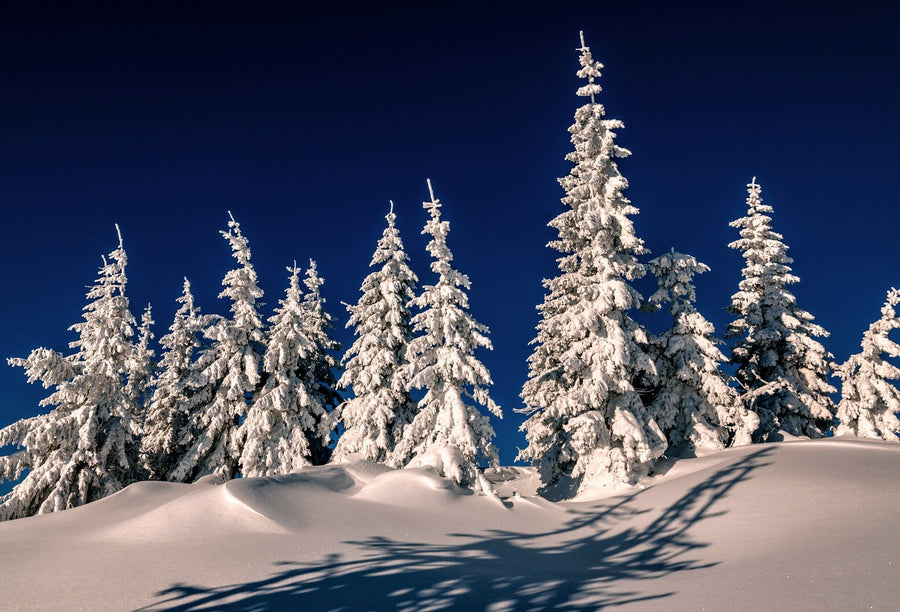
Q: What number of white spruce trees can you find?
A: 12